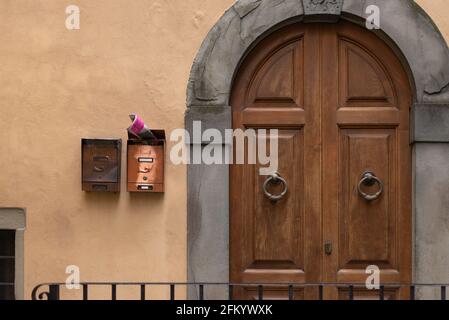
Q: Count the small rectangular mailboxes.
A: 2